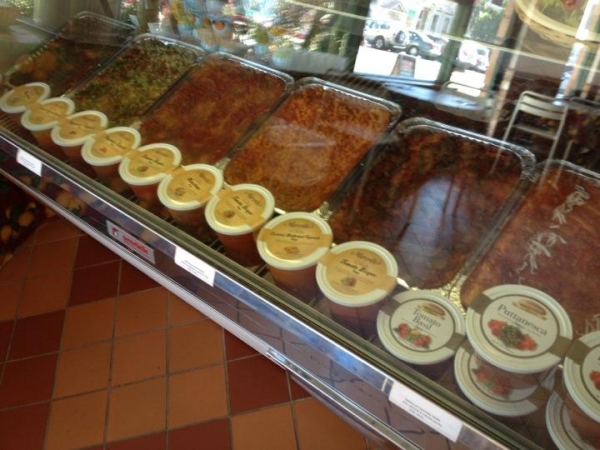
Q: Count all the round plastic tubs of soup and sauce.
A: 14